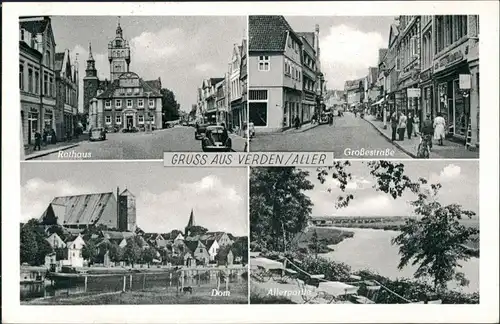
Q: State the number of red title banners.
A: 0